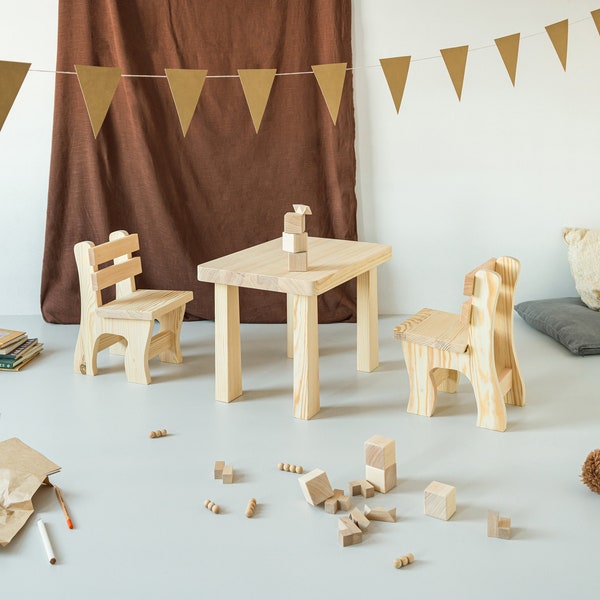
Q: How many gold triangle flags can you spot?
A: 10